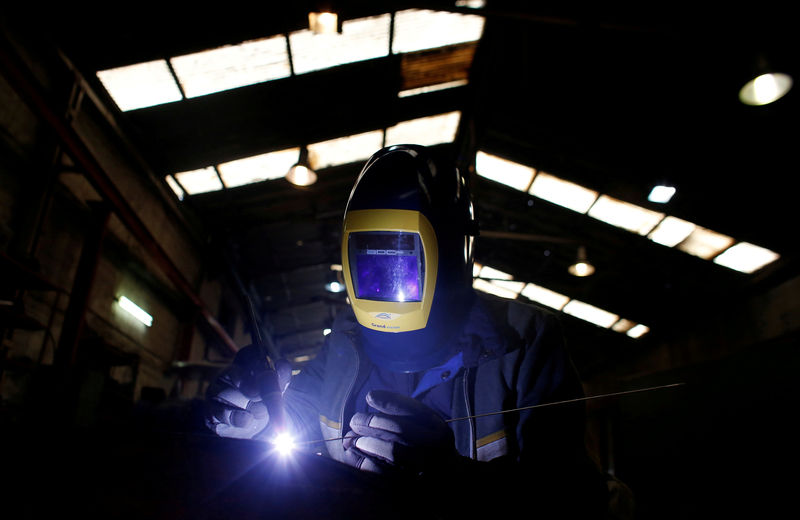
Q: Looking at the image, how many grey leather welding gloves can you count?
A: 2